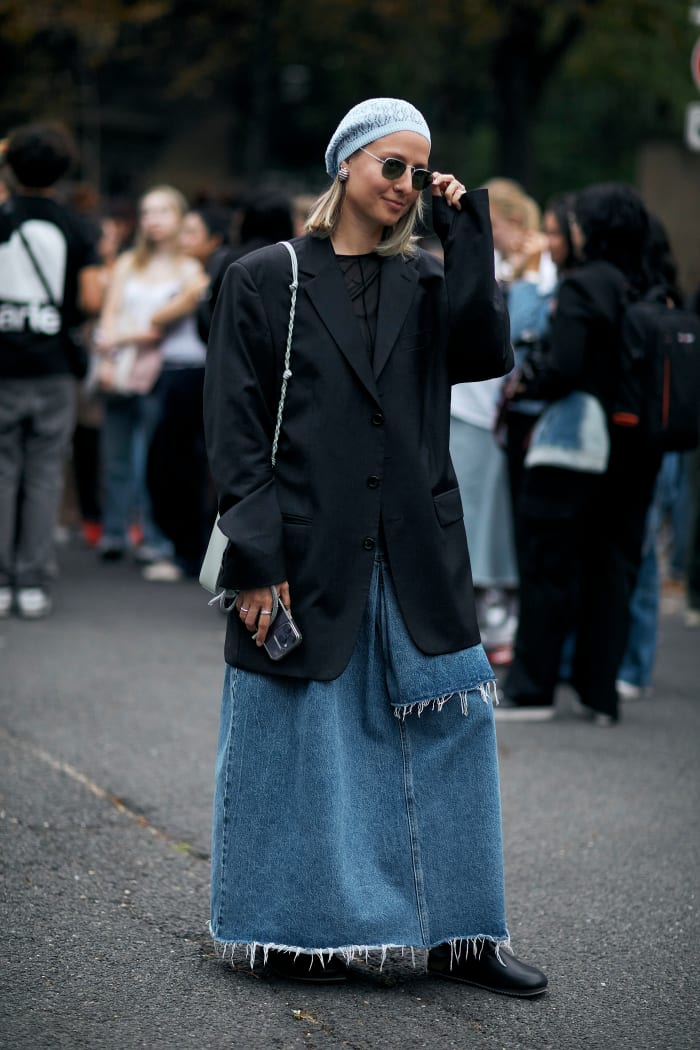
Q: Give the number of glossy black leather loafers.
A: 2